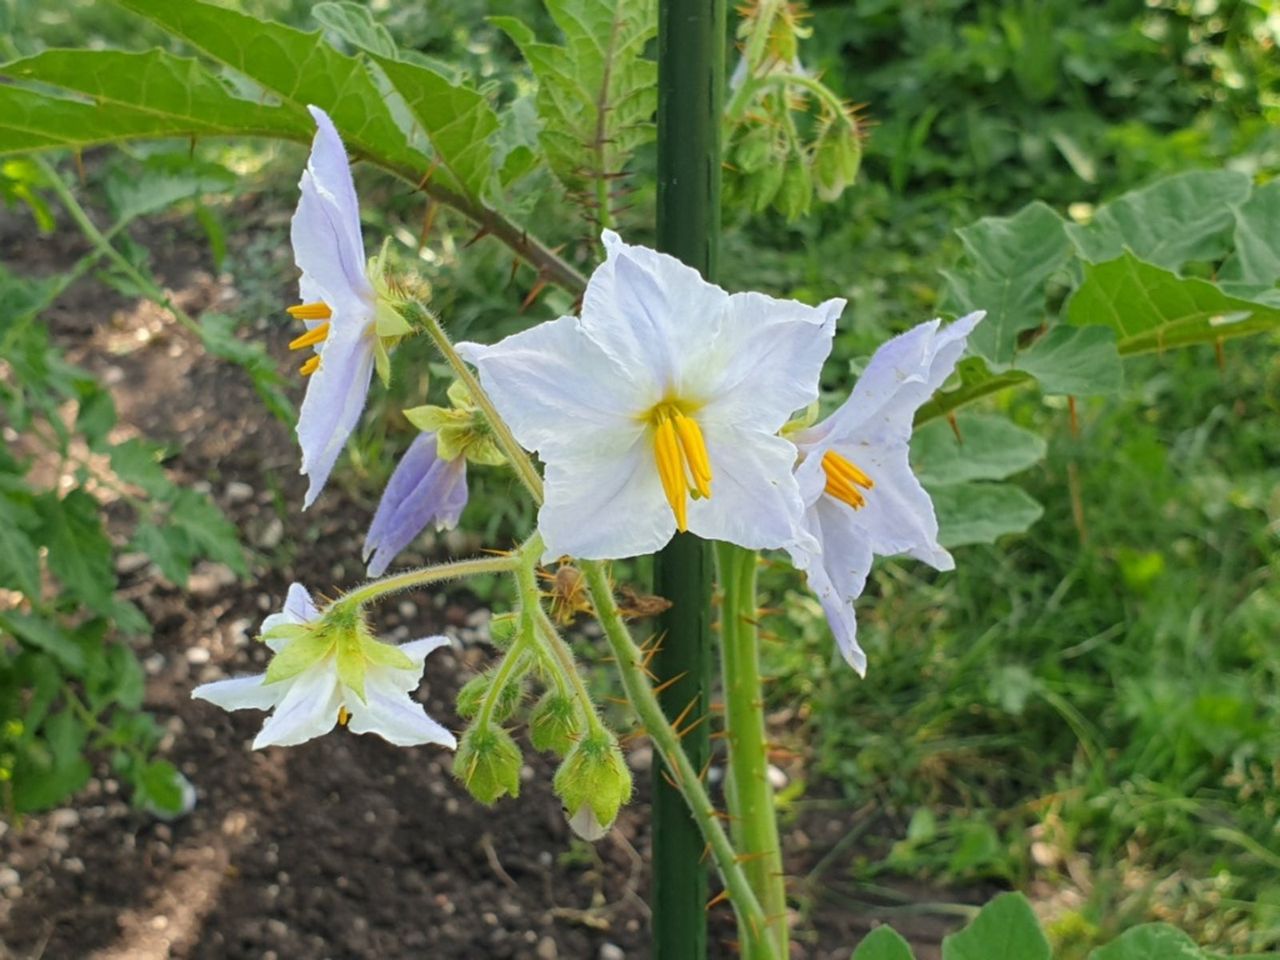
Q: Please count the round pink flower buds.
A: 0